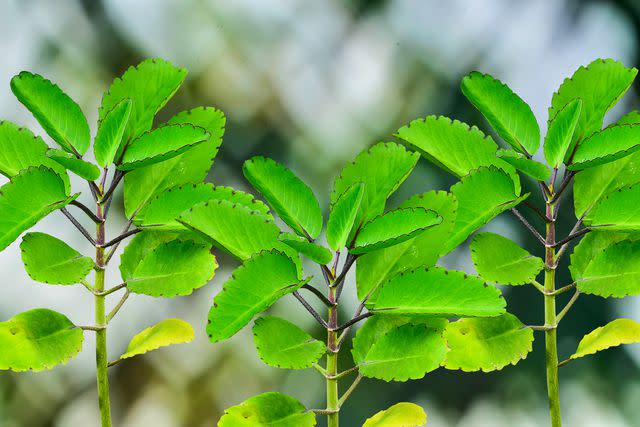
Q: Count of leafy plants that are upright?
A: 3